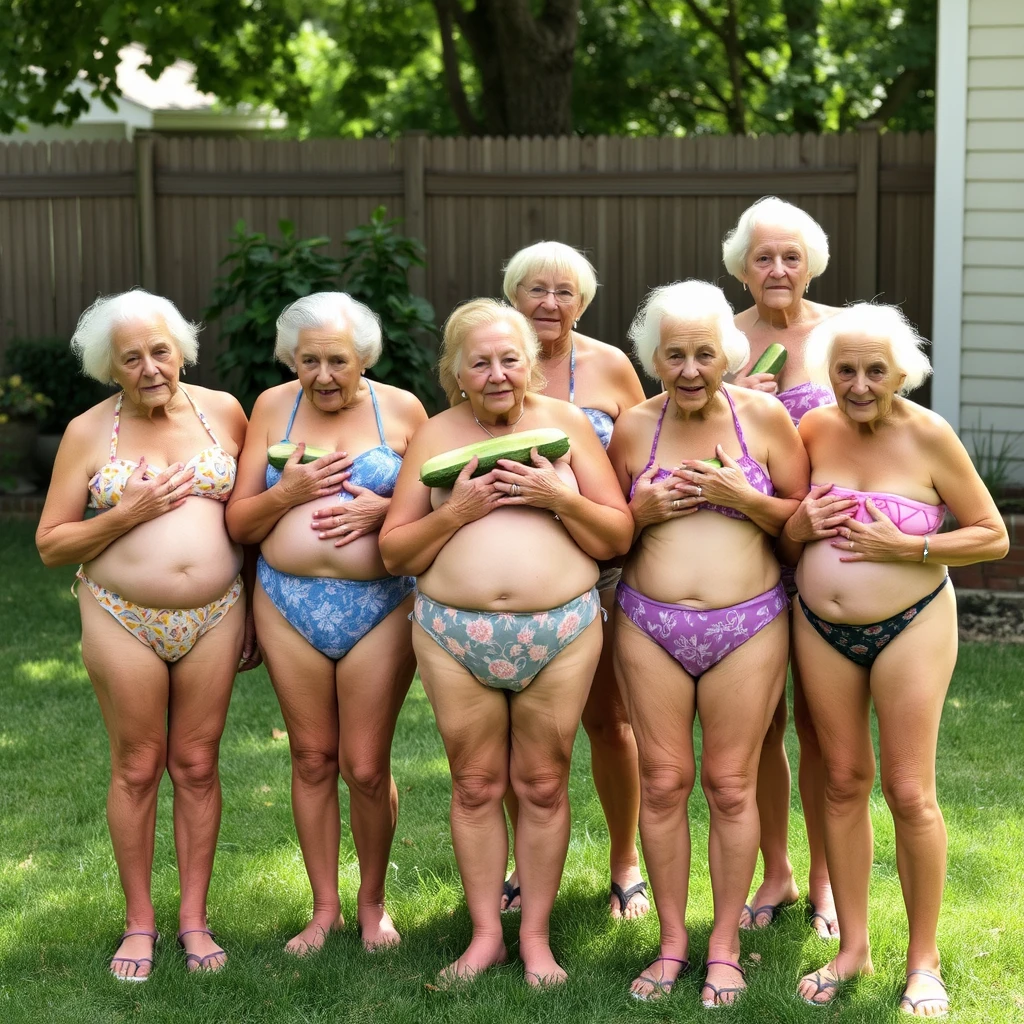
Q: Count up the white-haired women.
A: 6